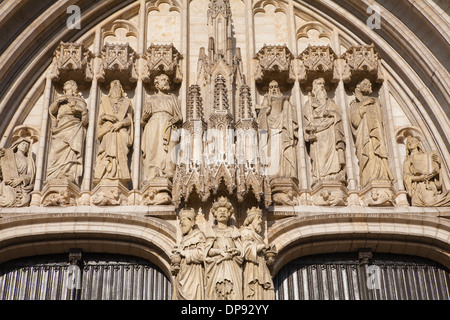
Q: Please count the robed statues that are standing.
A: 9